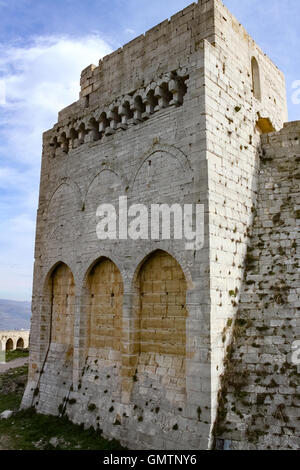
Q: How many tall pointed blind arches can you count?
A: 3